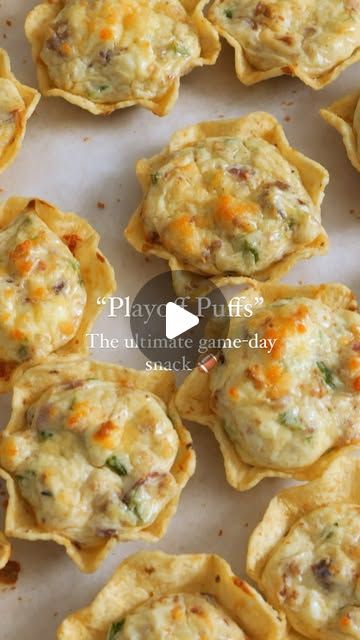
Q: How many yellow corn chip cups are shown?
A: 11